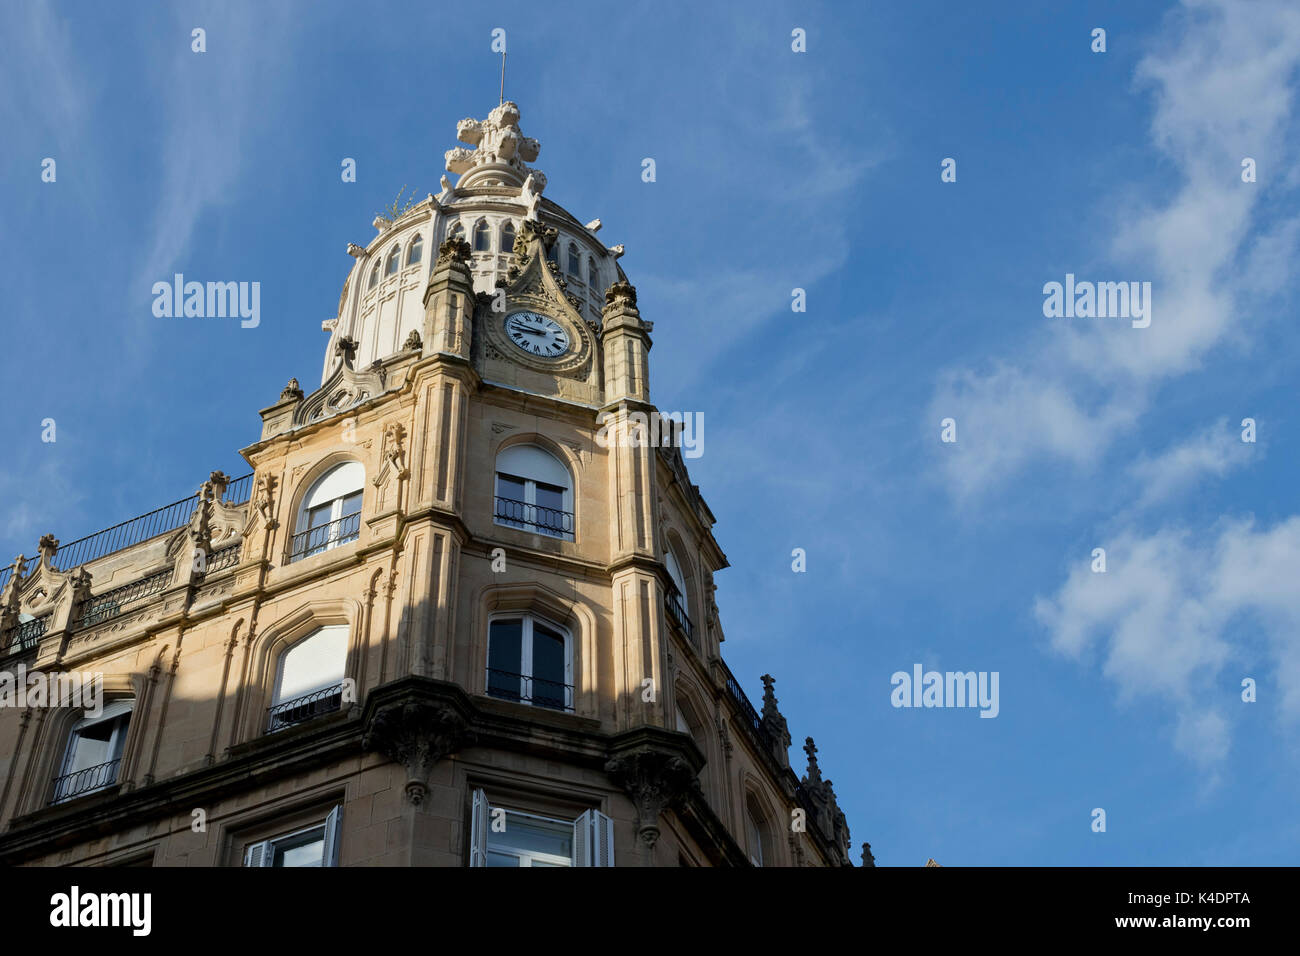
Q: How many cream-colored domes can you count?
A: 1